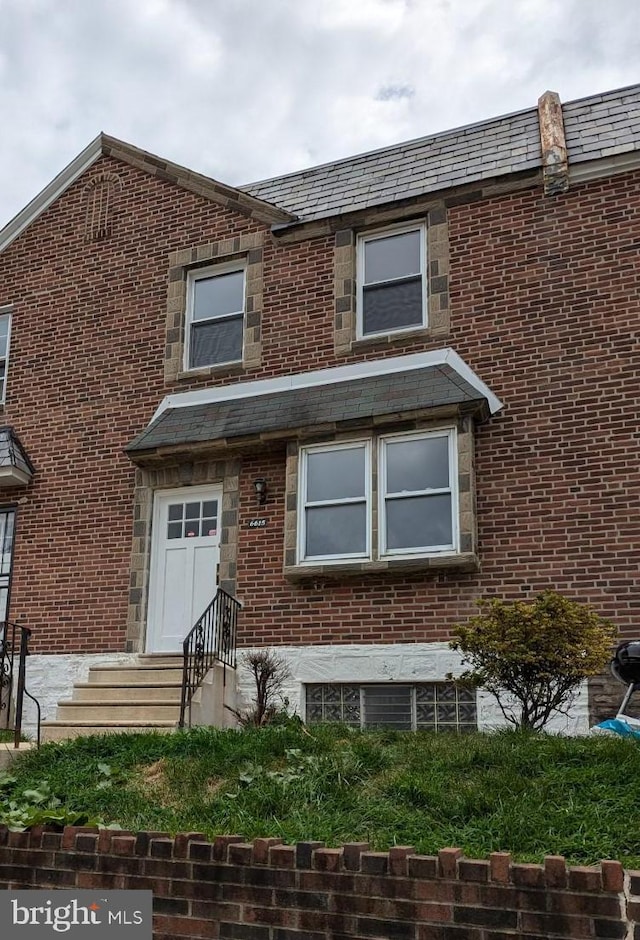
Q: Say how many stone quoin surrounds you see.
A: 4